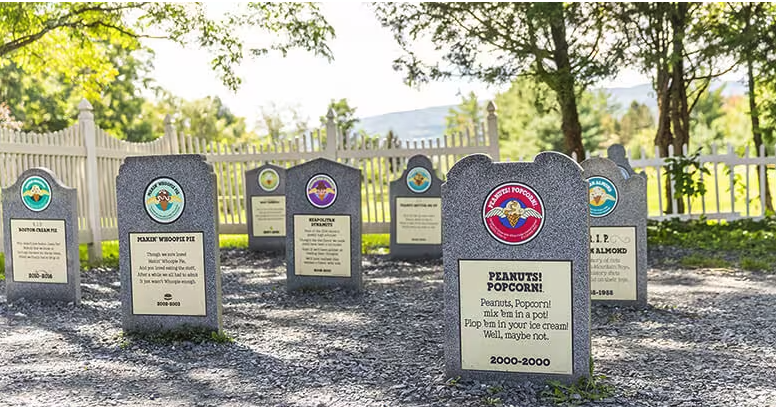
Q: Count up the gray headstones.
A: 8